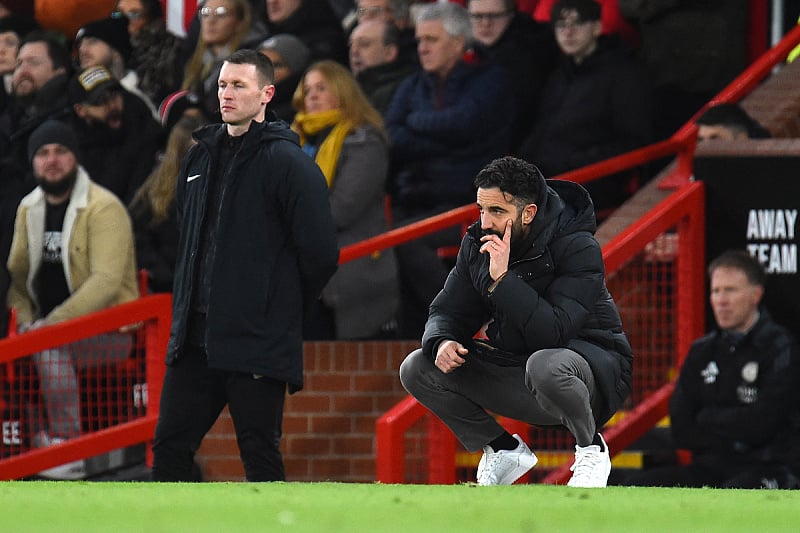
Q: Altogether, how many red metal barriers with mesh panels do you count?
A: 2